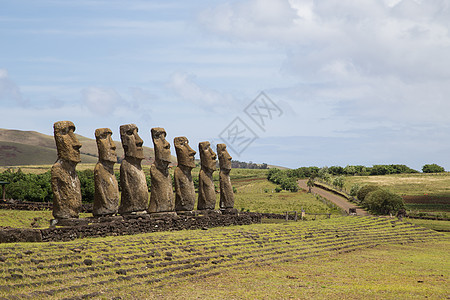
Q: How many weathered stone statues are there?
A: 7